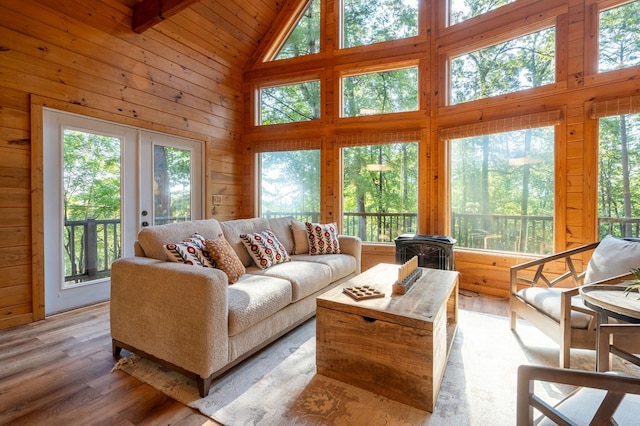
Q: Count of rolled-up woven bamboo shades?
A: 4